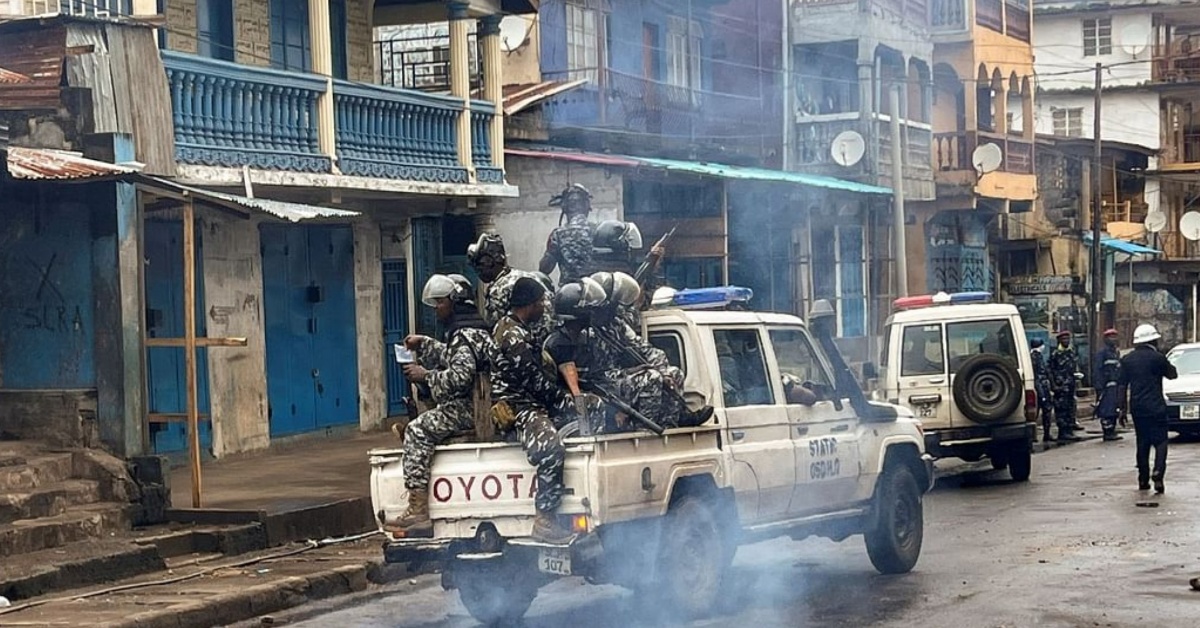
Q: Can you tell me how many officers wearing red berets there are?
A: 2